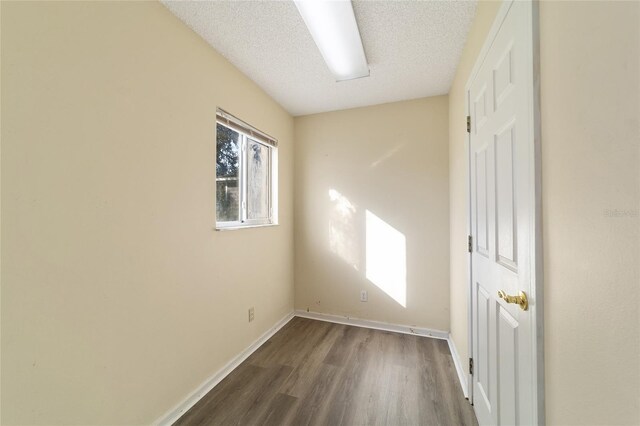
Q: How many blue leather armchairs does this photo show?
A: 0